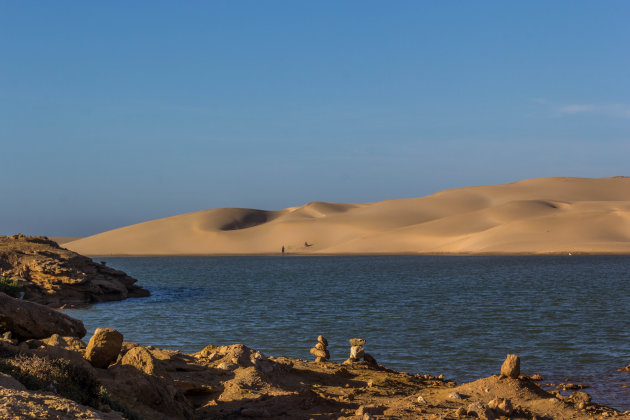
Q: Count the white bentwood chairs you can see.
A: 0